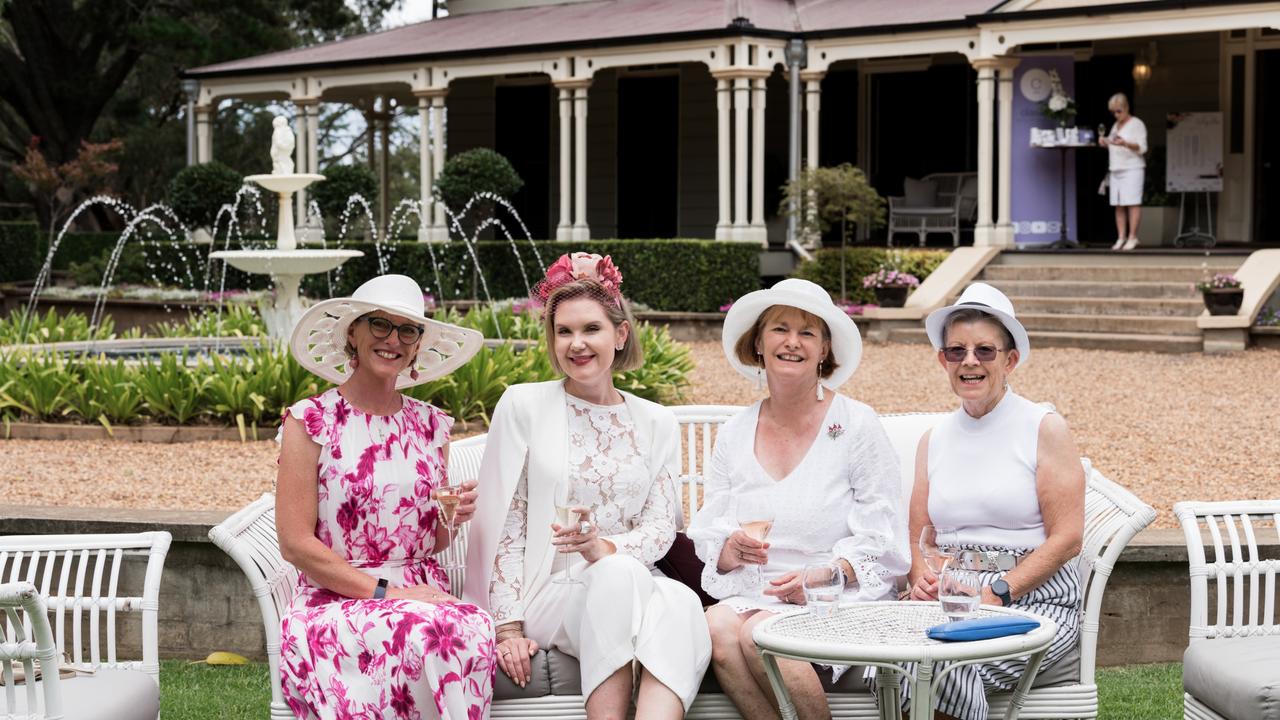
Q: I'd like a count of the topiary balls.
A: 3